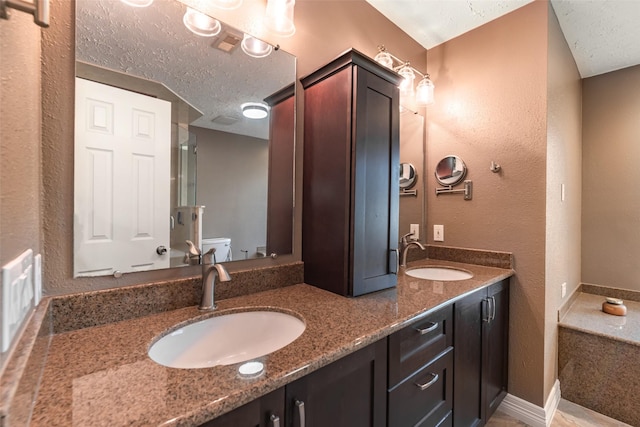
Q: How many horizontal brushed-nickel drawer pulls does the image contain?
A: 2